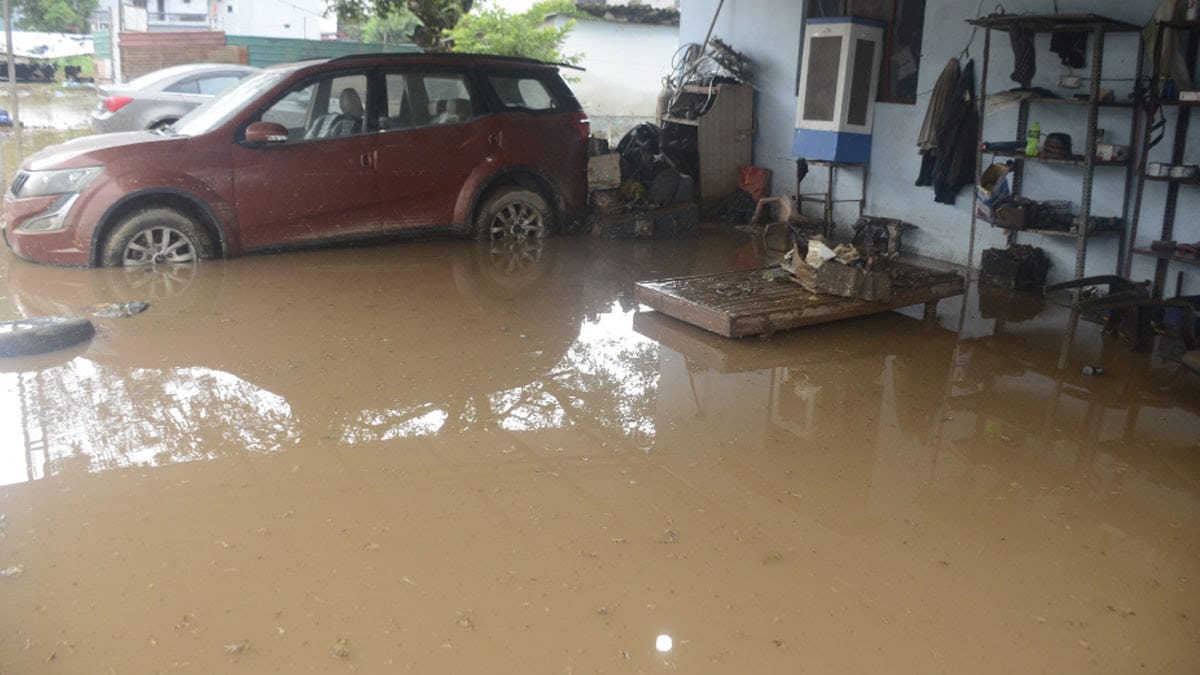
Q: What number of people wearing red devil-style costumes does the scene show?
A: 0